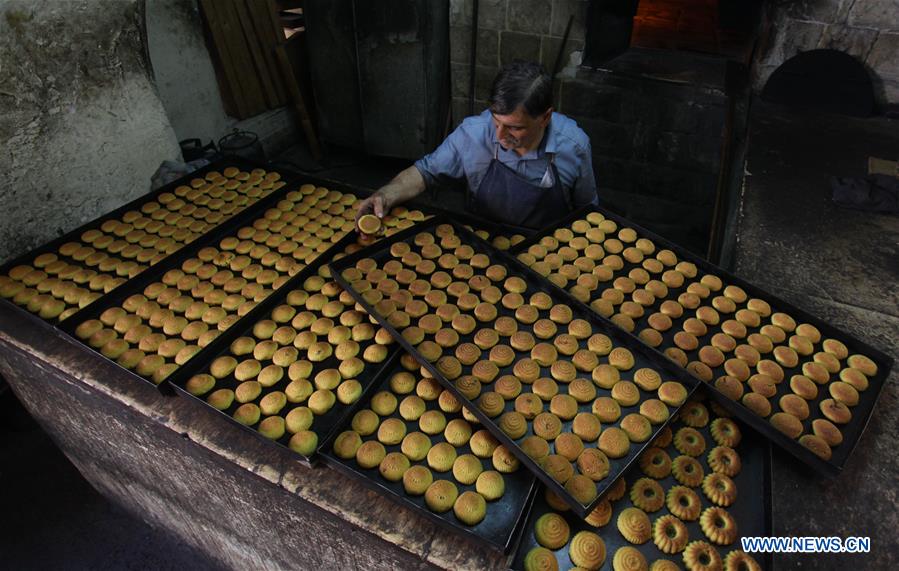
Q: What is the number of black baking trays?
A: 7